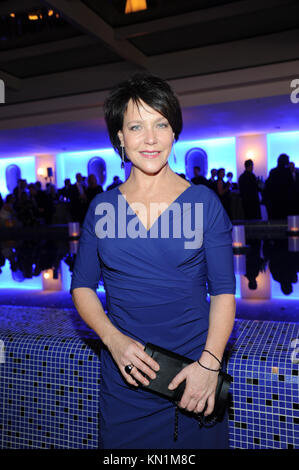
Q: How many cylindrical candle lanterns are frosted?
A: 3